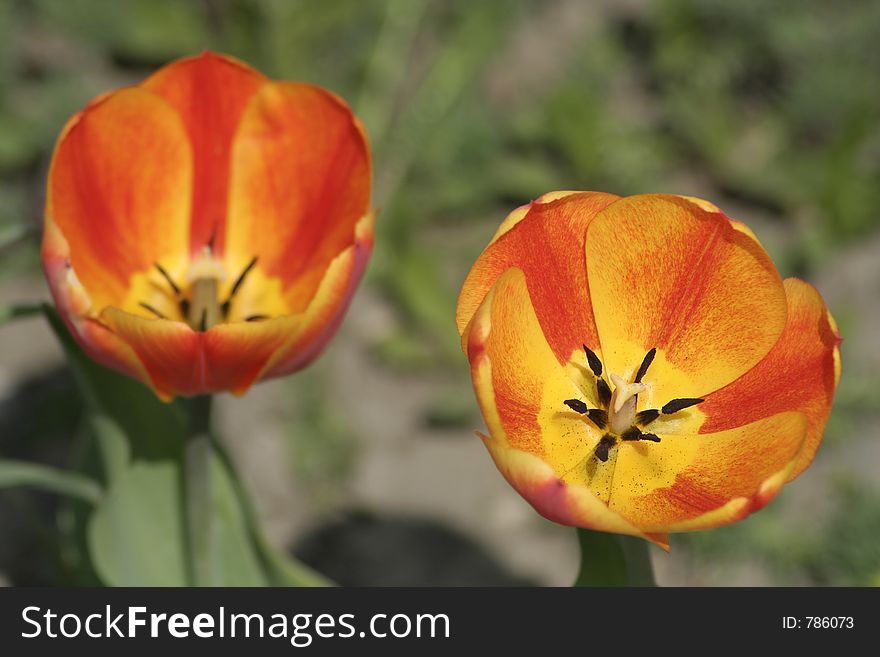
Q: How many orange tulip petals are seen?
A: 12